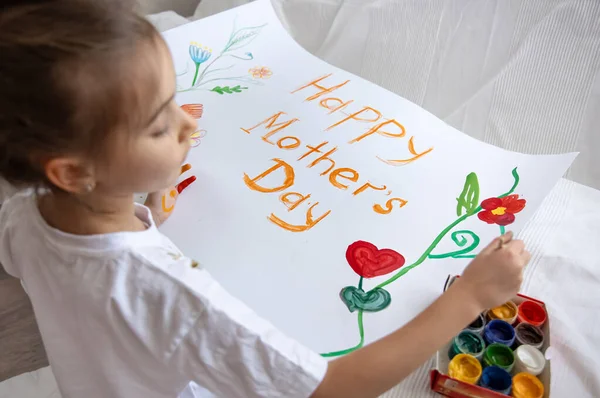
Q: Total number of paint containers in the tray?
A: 11